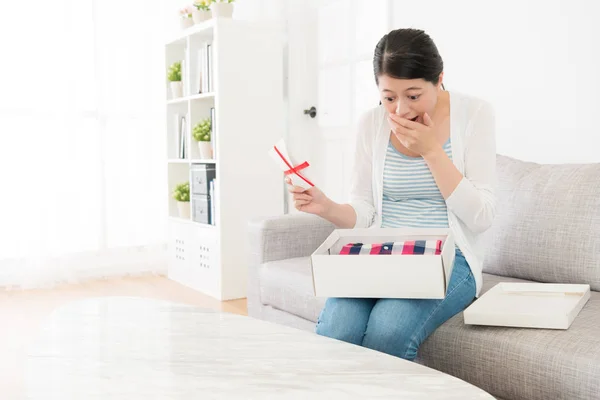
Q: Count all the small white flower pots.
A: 6